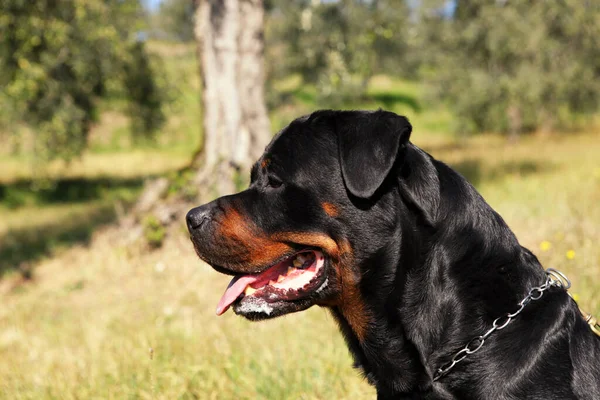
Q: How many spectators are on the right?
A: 0